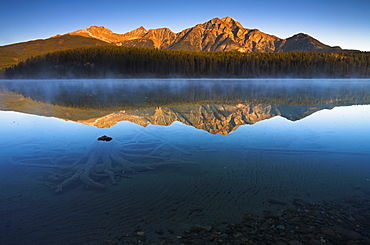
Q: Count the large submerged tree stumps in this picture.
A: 1